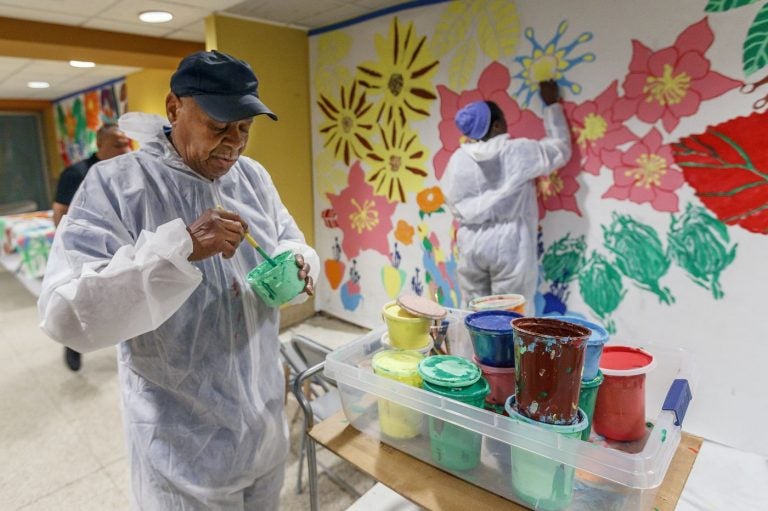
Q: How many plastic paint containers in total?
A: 13